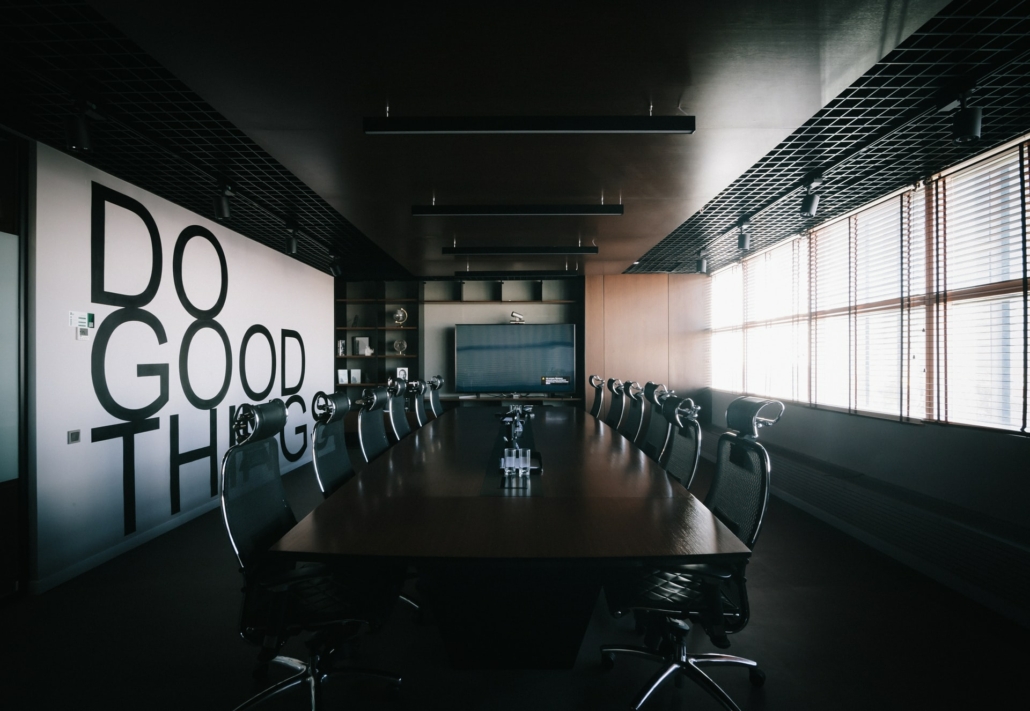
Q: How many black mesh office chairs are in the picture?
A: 12